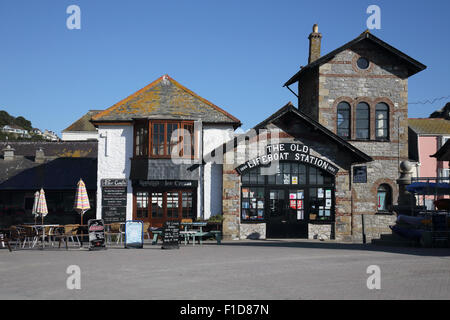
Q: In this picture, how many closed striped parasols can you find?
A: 3